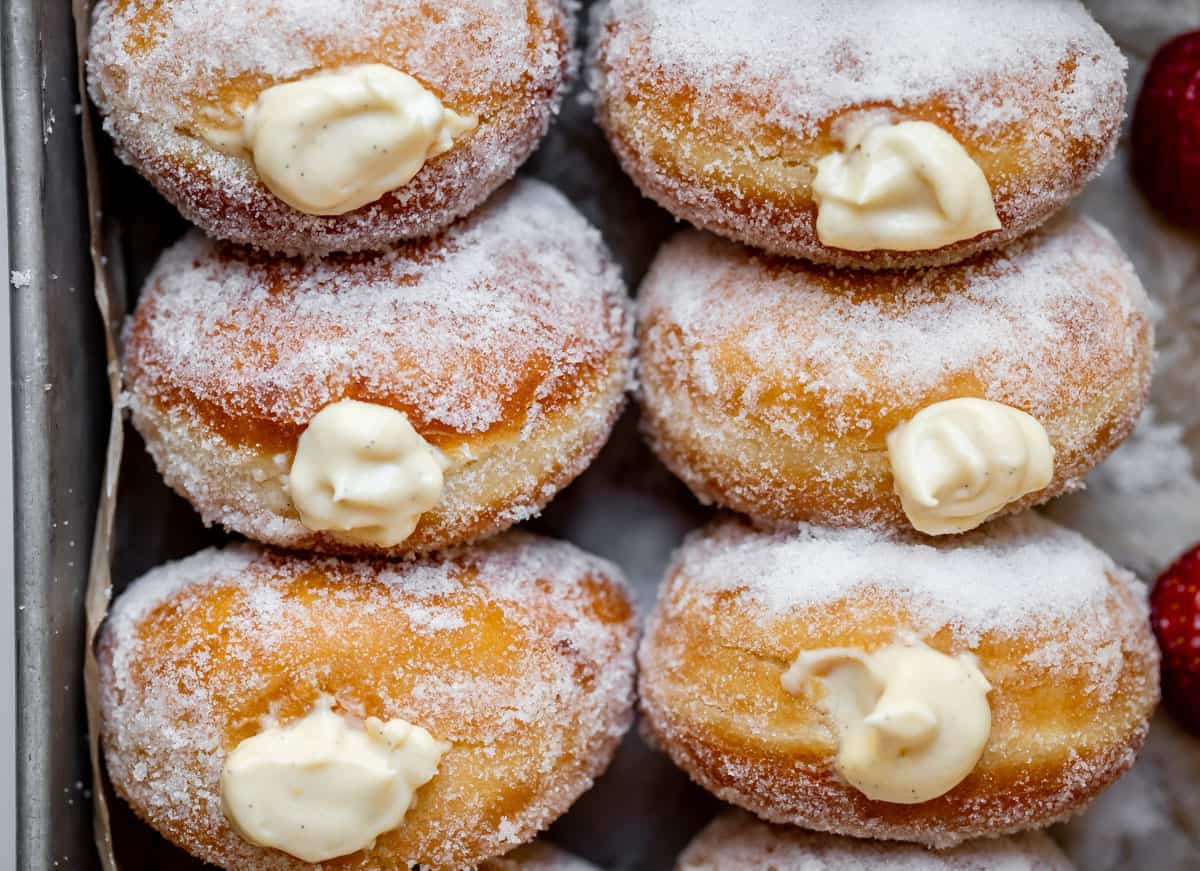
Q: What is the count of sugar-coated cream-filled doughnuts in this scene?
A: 6